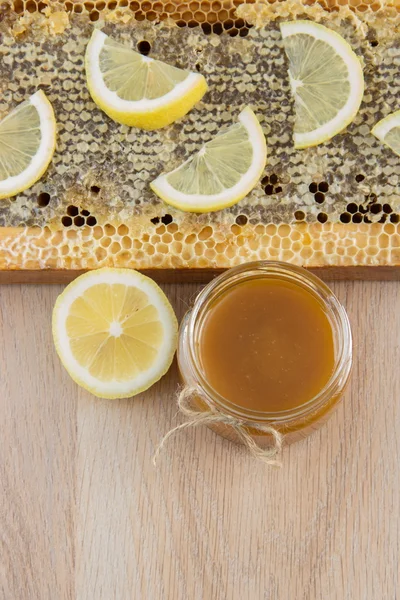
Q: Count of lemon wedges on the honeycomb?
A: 5